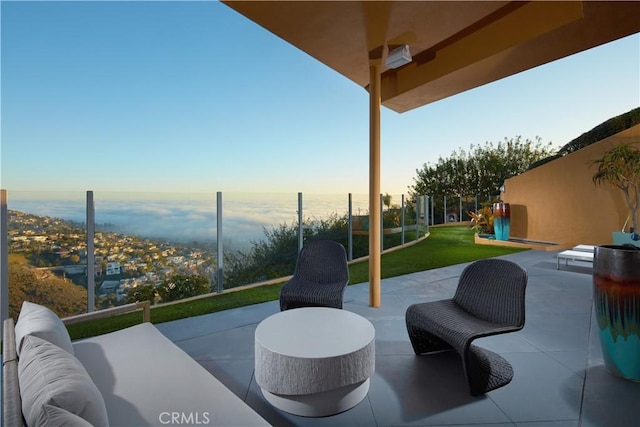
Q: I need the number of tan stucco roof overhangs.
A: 1